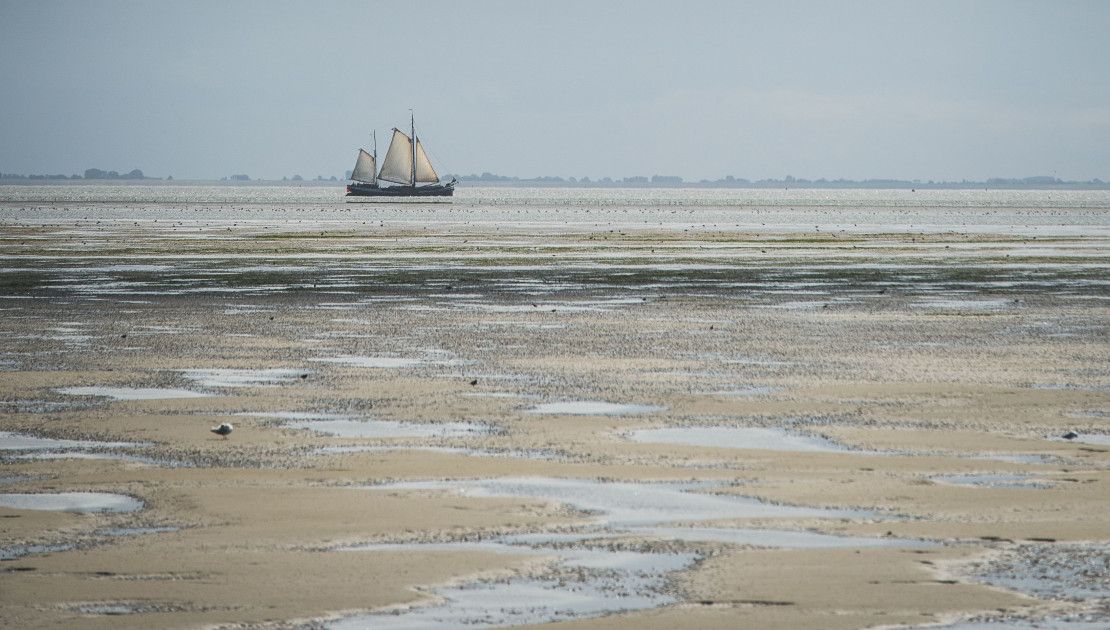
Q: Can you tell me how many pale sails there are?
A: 3